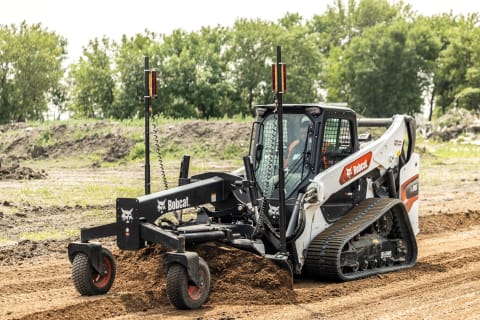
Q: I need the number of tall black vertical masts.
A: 2